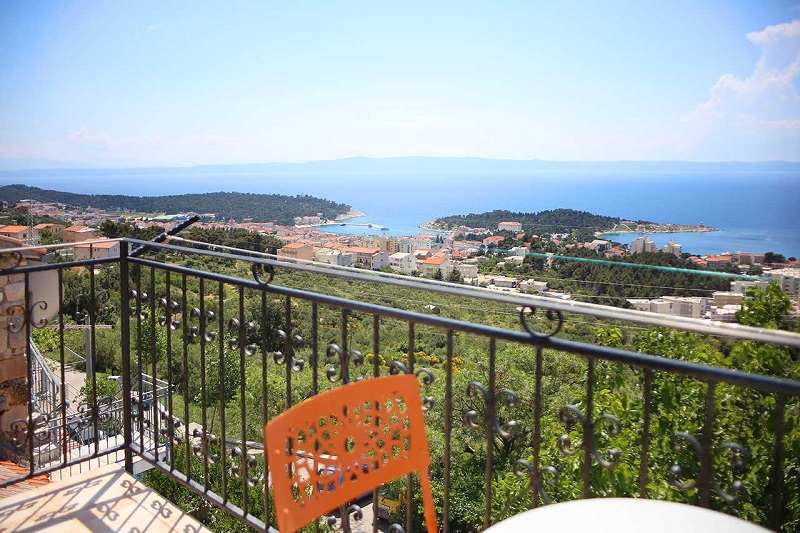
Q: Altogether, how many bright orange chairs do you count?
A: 1